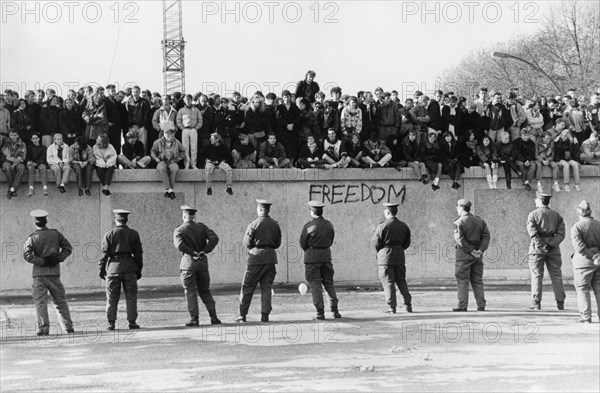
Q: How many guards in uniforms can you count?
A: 9